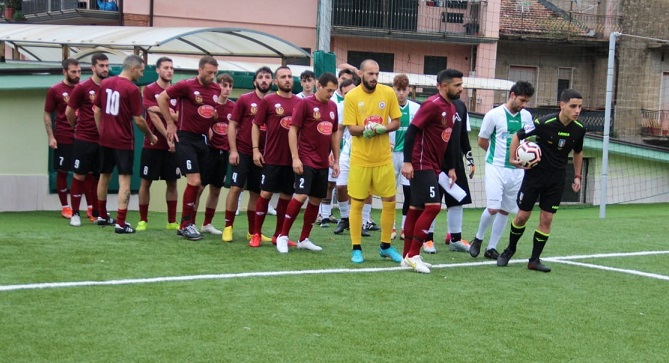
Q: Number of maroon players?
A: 10